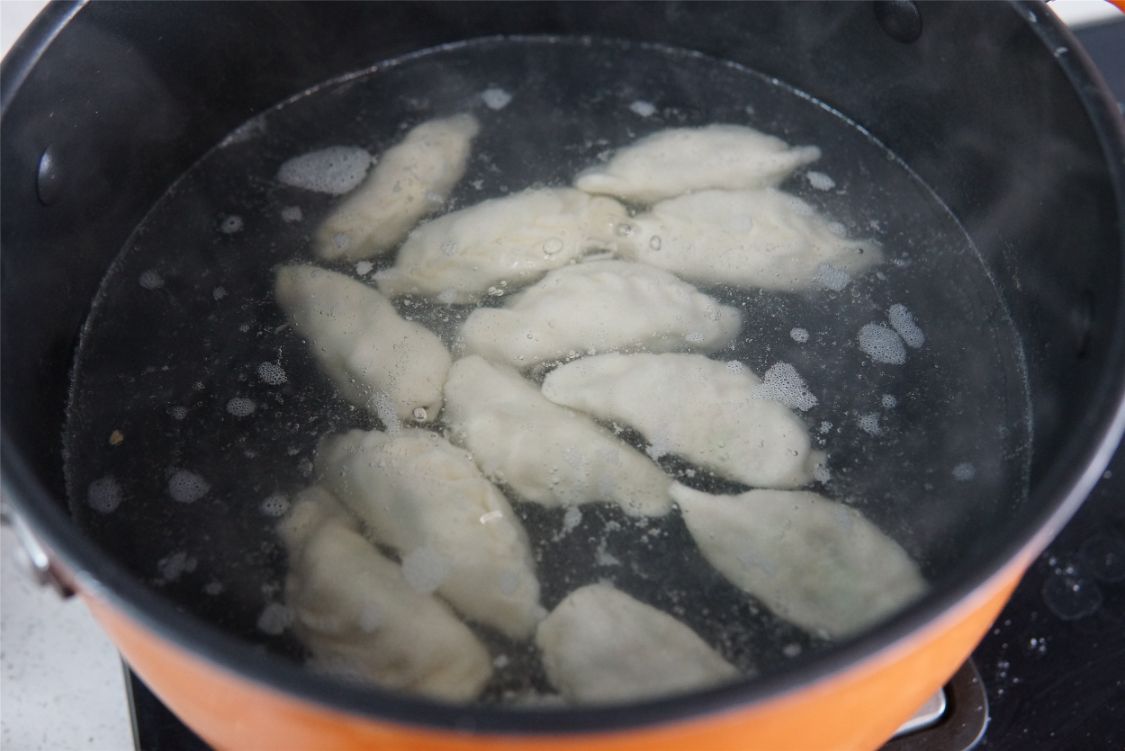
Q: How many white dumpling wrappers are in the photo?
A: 12